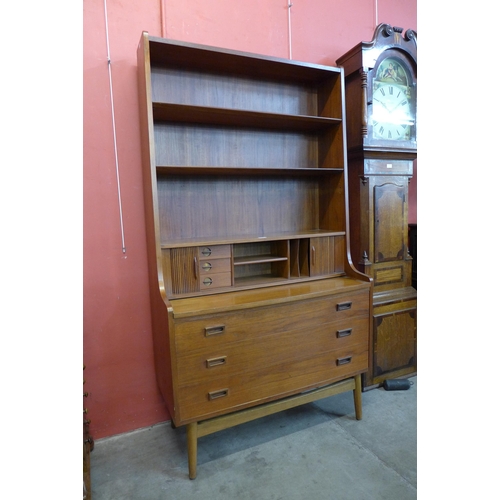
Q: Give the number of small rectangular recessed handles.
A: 6